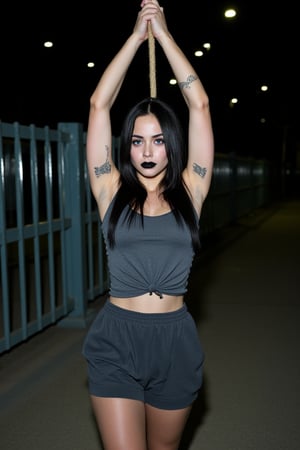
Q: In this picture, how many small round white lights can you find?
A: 8